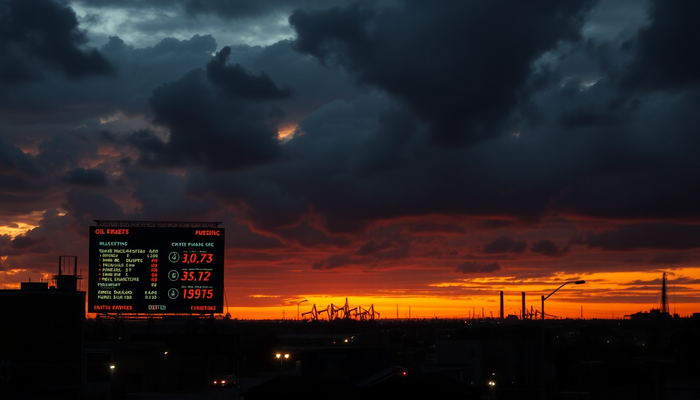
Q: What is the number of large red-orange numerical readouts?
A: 3